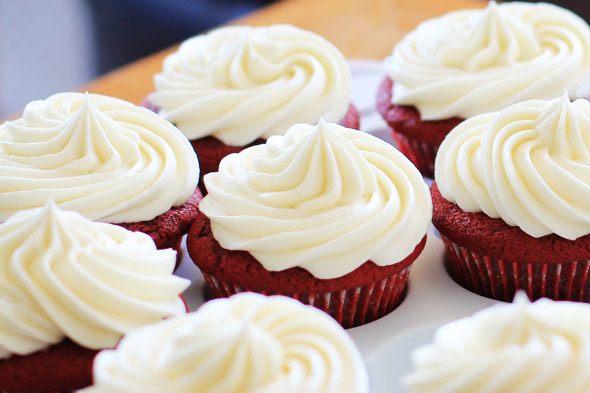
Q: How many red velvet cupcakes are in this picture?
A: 8